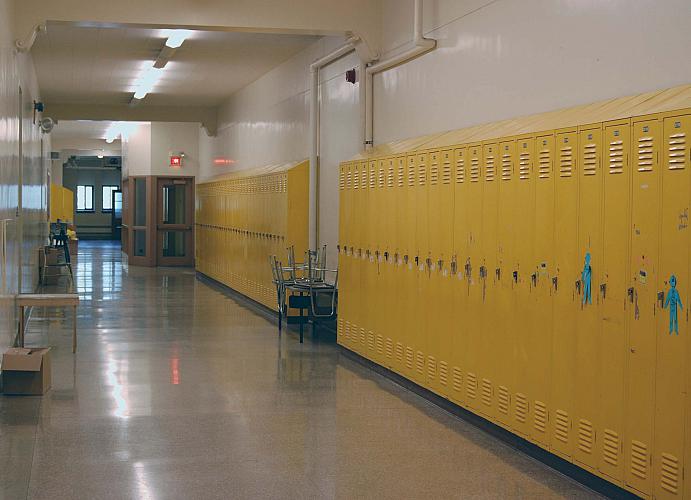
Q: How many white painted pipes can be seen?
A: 2